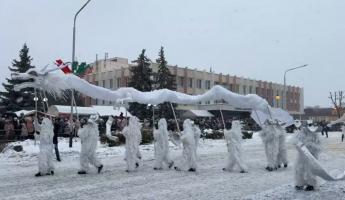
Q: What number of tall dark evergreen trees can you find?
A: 3